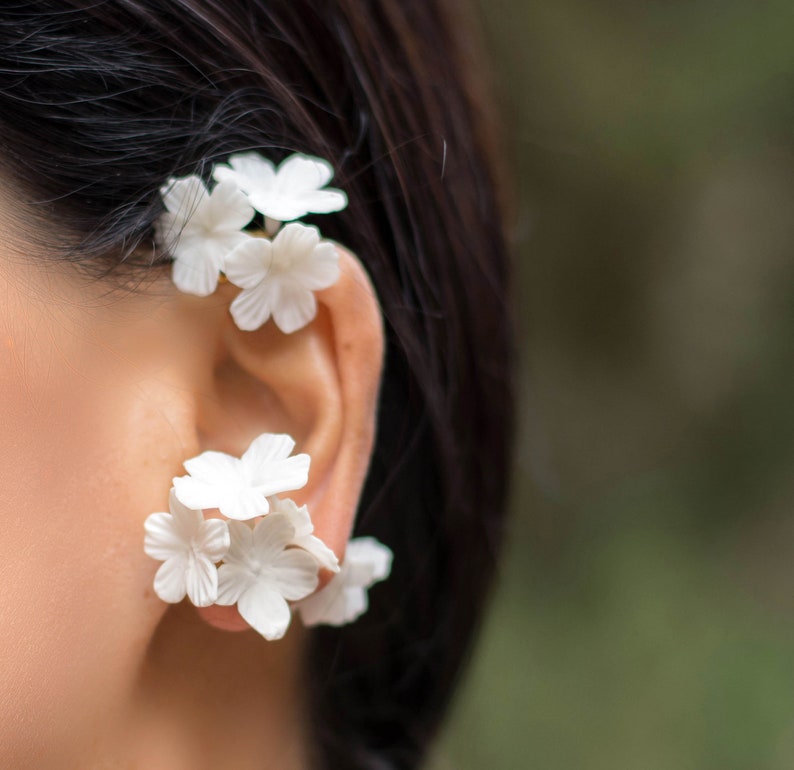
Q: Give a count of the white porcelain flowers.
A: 8